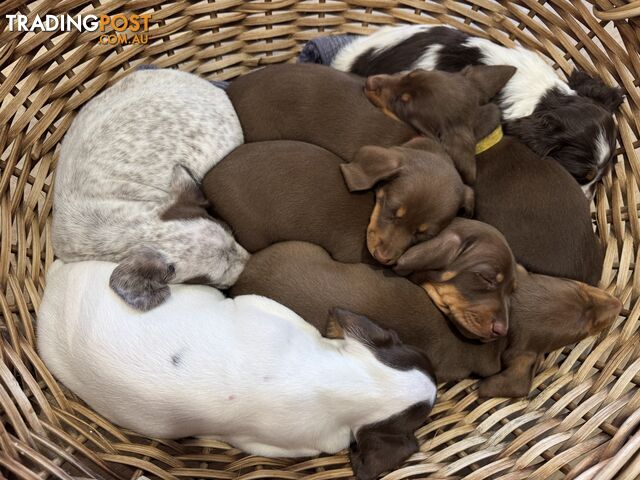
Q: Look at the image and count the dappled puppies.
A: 1